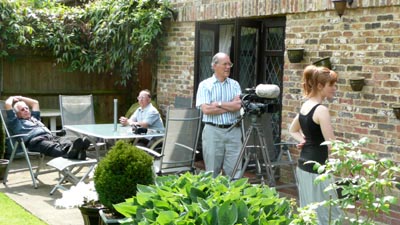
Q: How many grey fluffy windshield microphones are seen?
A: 1